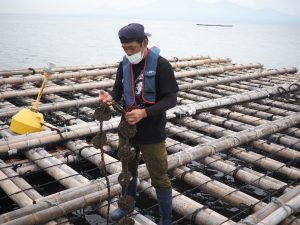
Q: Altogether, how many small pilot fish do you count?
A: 0